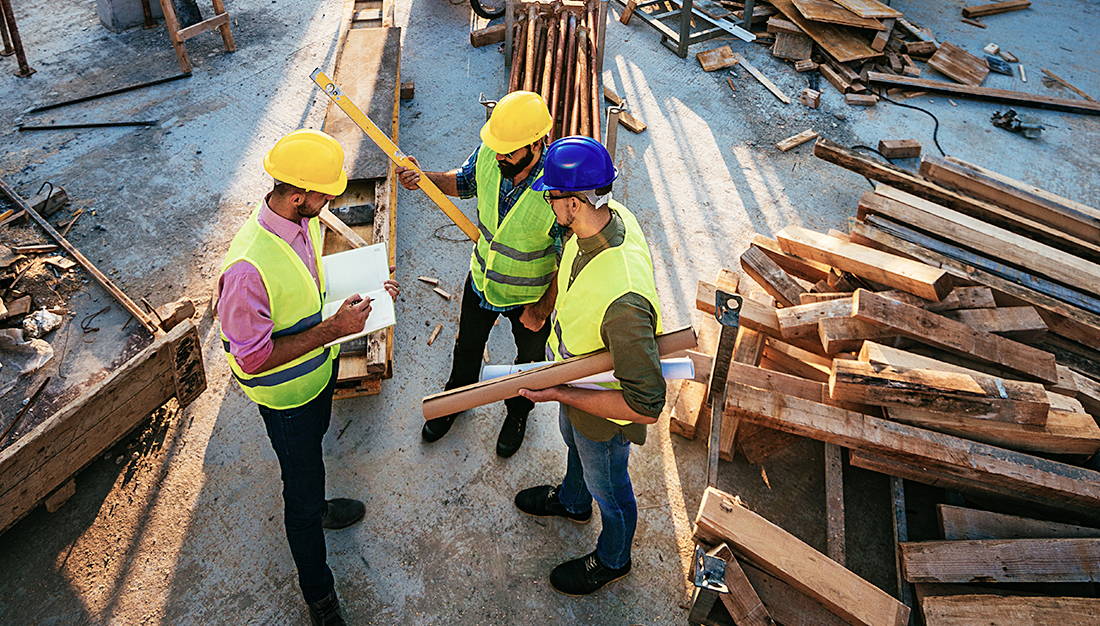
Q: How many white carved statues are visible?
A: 0